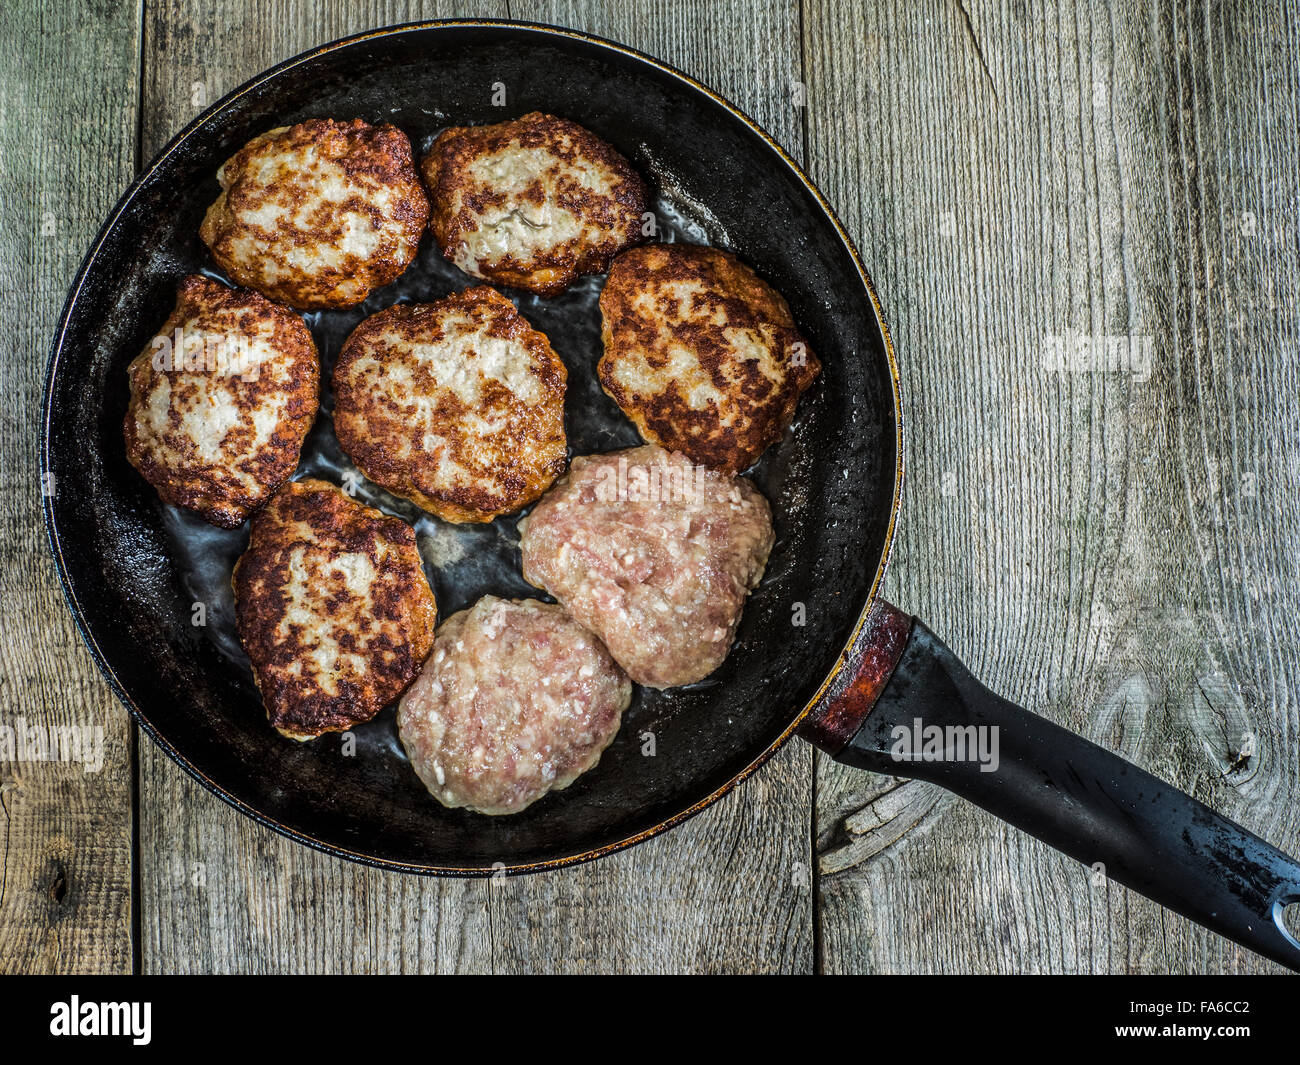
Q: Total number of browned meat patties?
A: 6